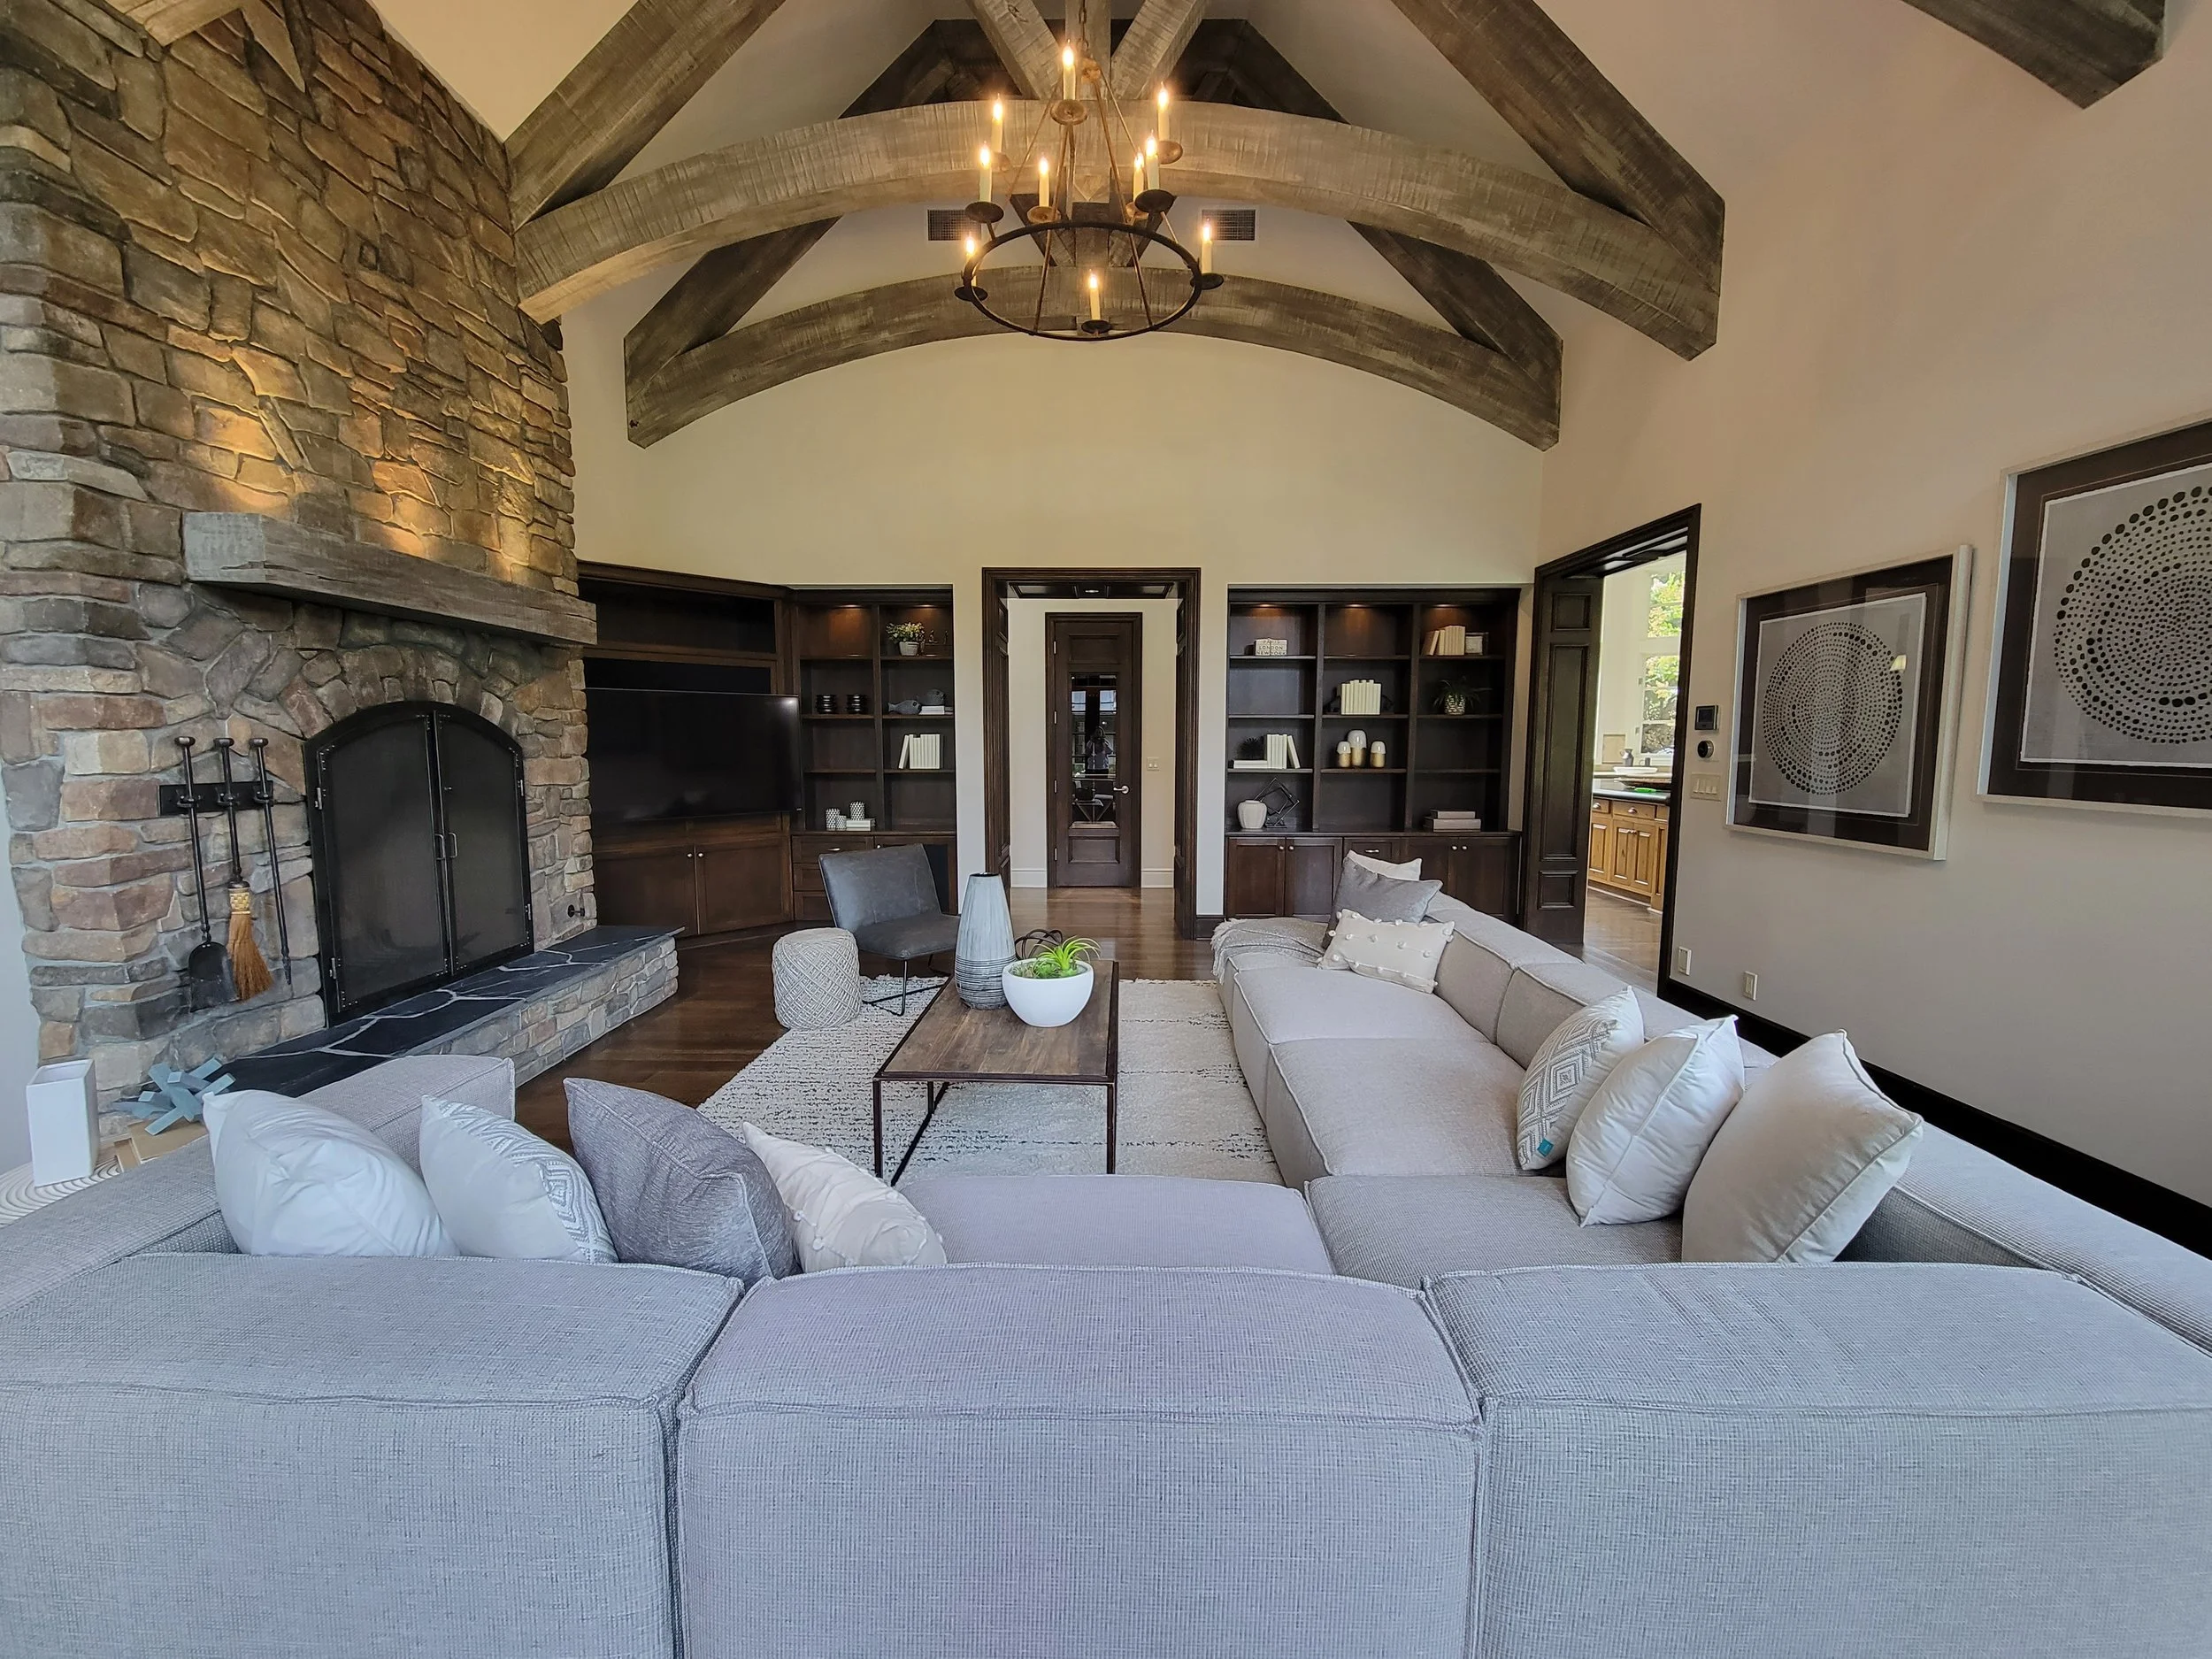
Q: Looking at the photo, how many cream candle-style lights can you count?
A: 10